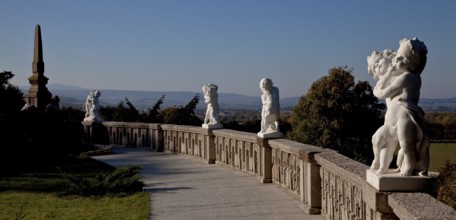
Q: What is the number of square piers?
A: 6